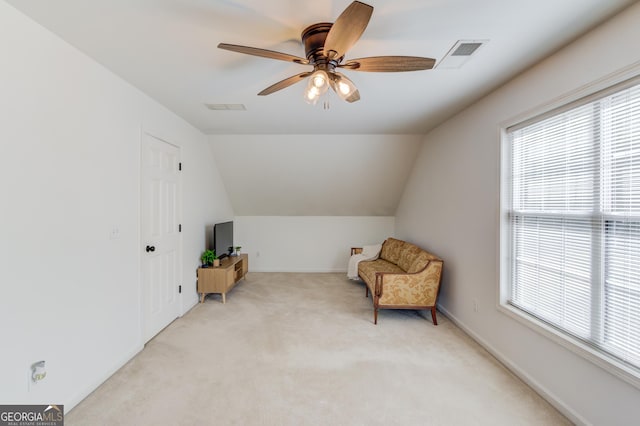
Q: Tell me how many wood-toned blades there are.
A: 5